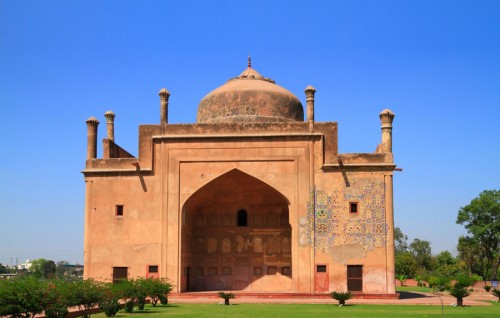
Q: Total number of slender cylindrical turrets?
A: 5